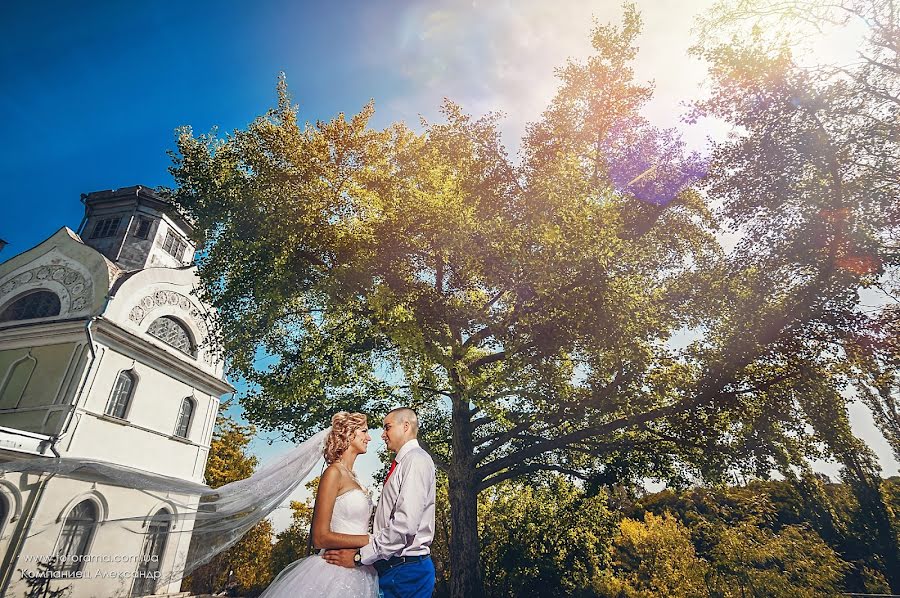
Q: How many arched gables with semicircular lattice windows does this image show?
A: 2